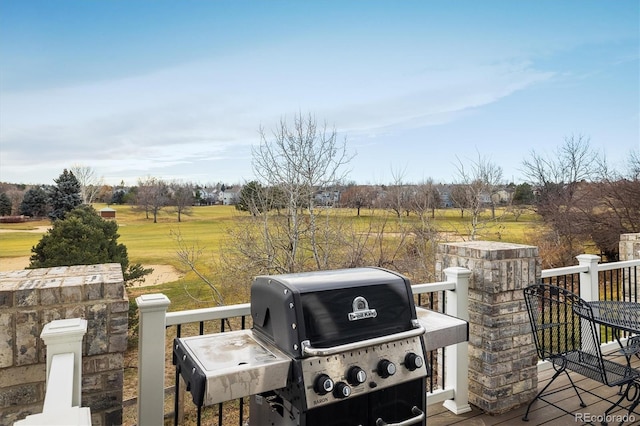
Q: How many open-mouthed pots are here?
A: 0